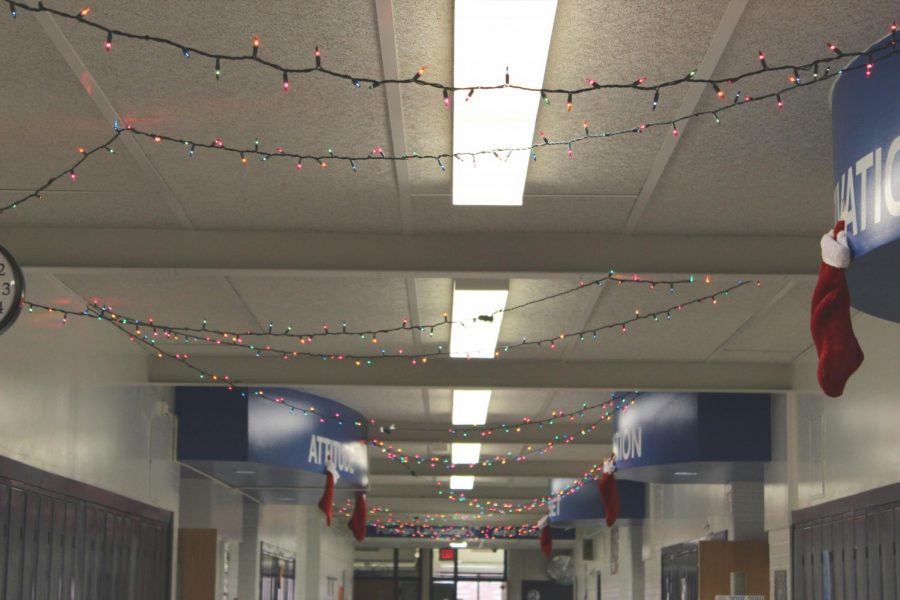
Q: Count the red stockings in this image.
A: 5